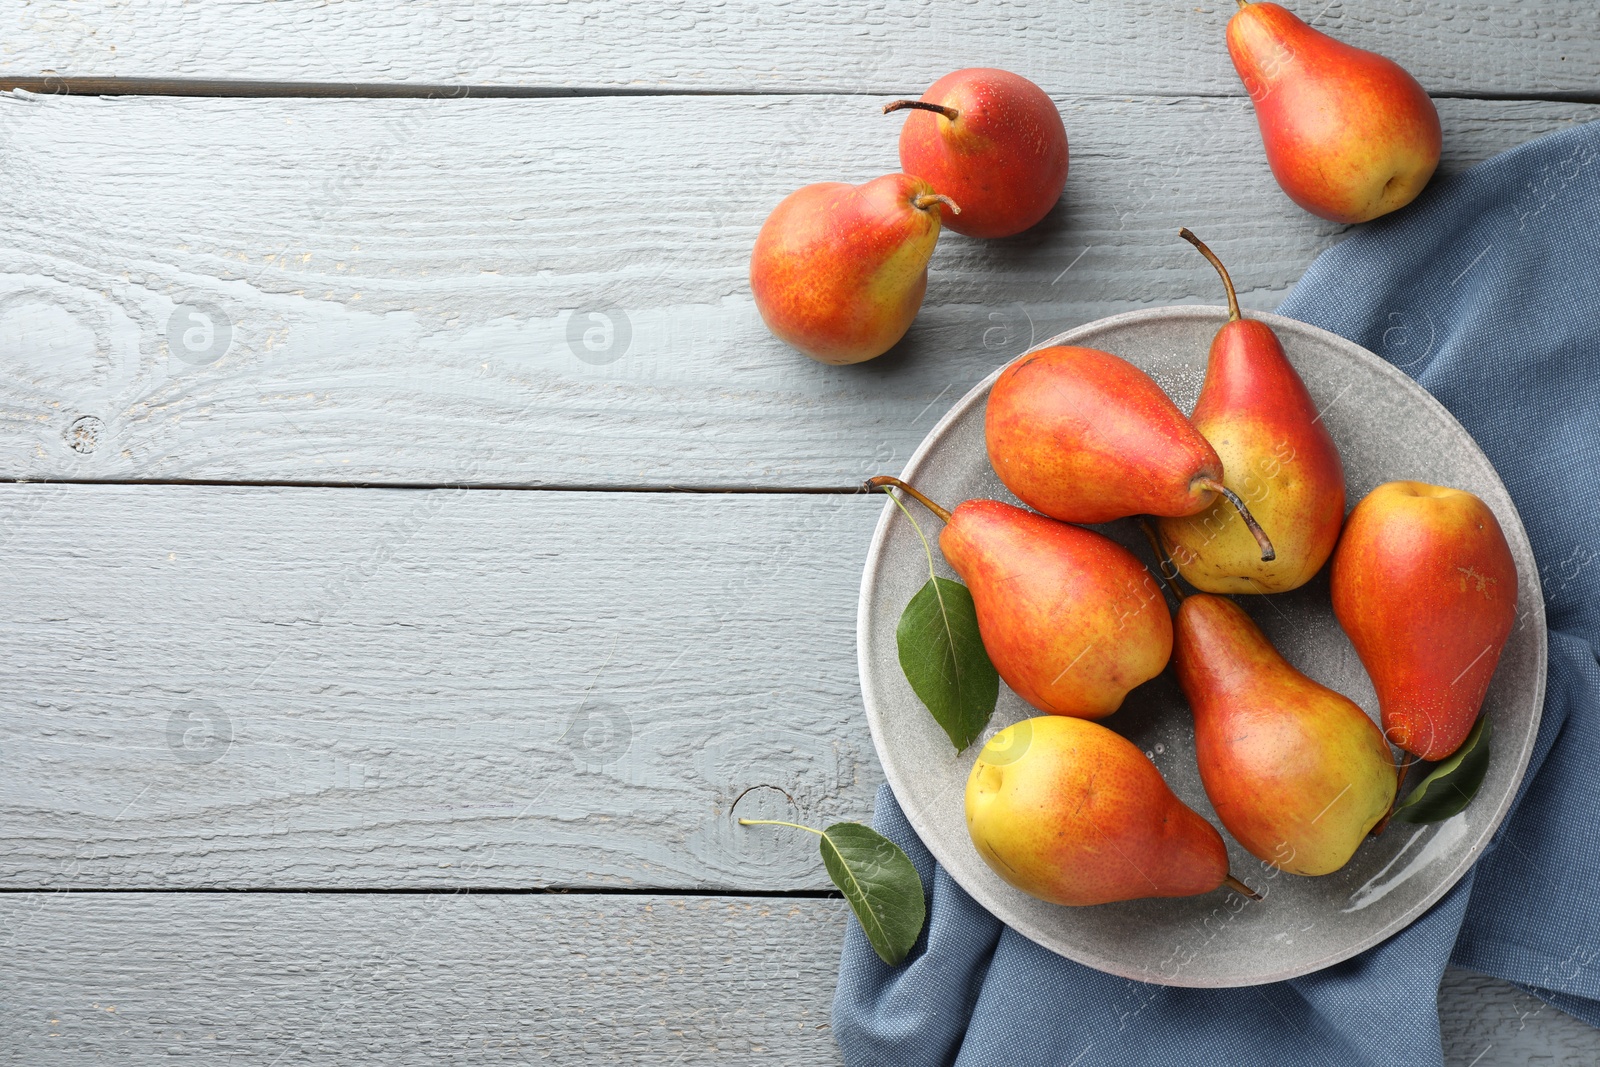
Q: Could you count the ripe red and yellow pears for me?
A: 9